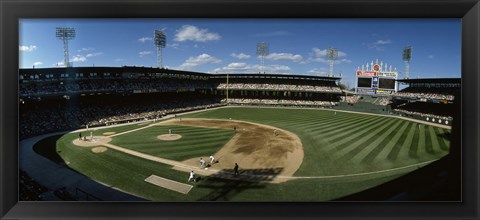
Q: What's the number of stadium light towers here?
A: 5